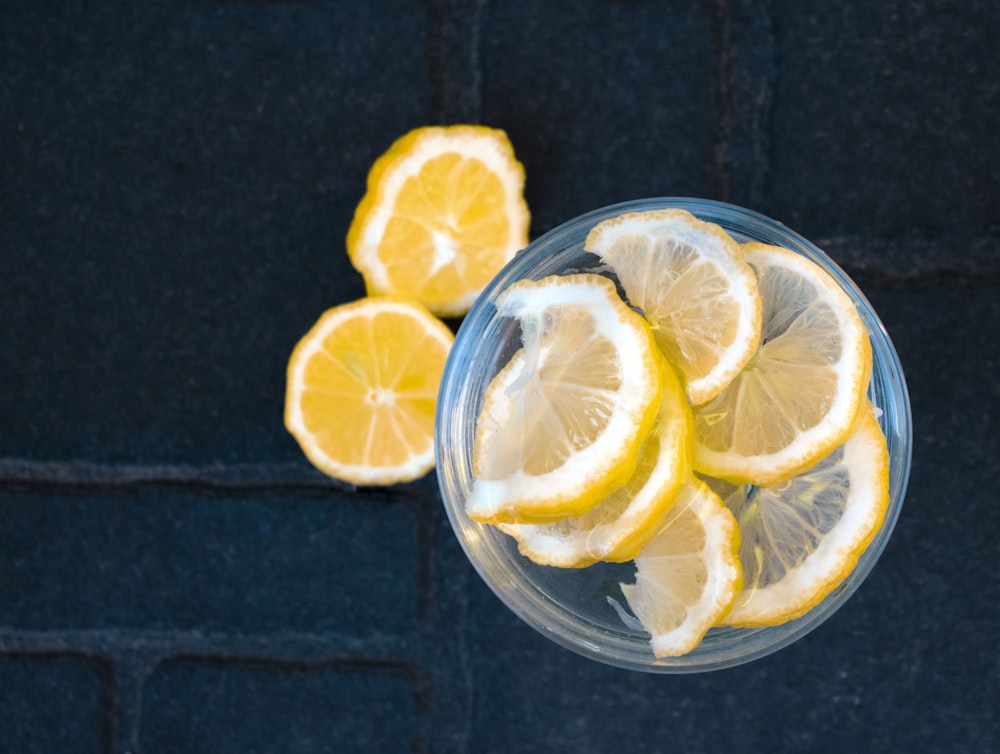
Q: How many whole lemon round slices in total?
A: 2